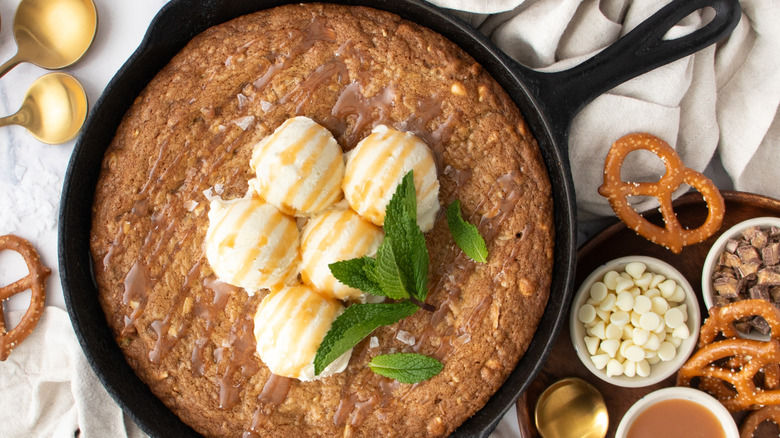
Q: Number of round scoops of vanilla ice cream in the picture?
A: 5